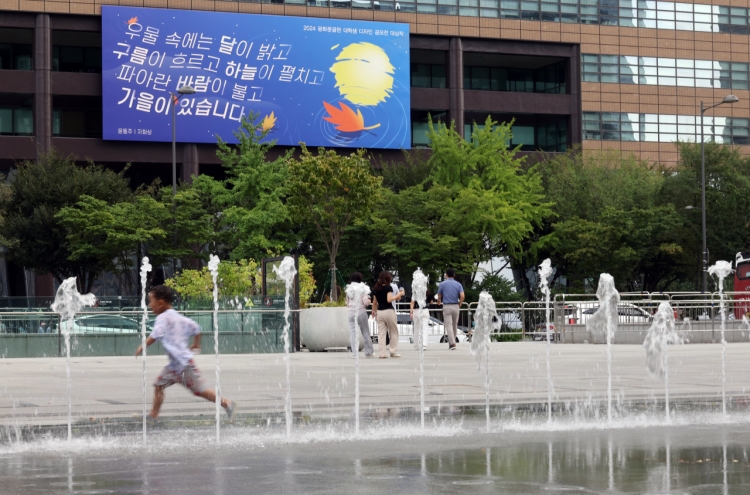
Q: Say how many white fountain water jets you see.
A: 11